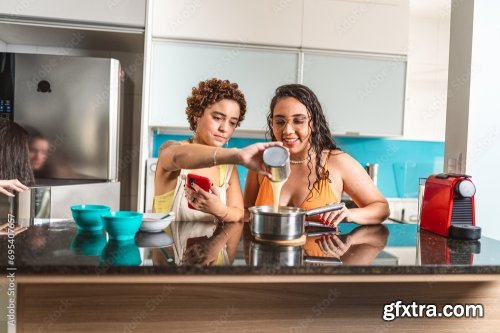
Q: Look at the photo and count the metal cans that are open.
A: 1